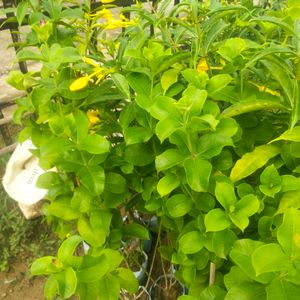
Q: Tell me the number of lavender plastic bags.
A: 0